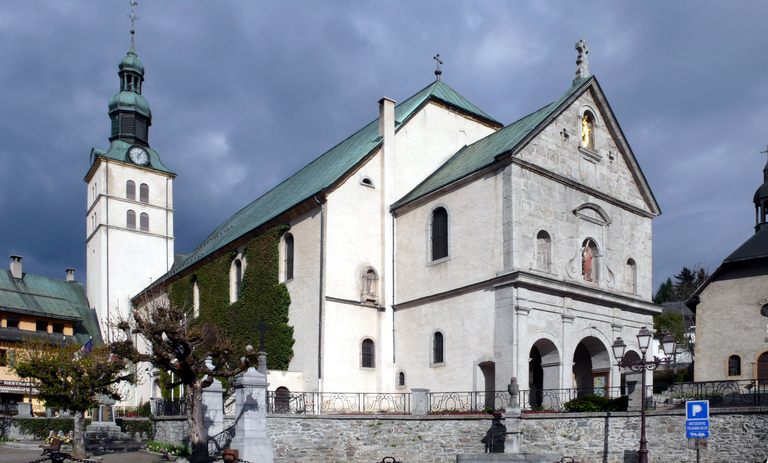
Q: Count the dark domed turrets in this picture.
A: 2